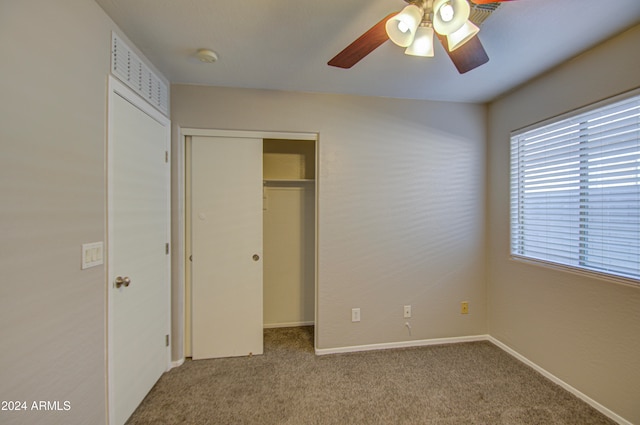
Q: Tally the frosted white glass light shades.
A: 4